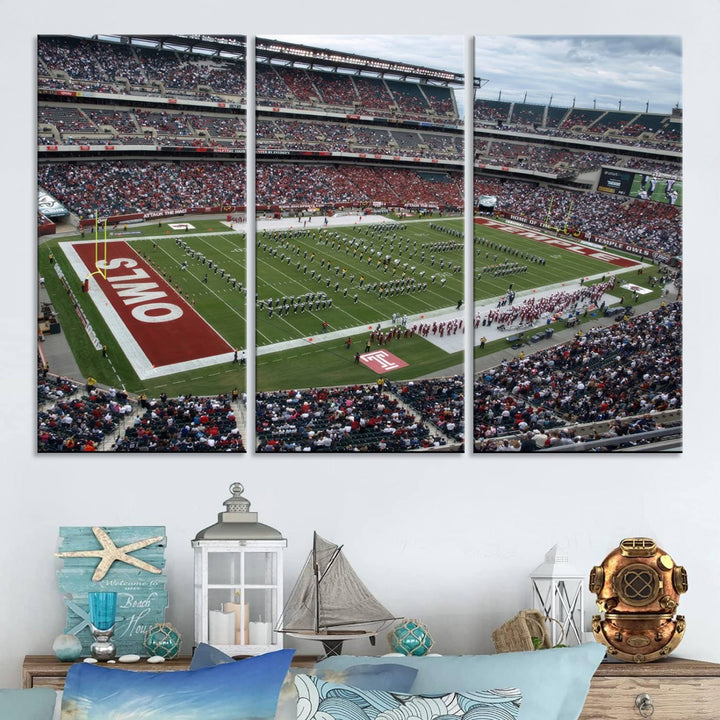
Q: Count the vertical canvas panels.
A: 3